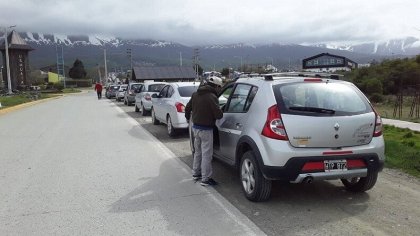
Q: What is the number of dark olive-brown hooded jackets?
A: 1